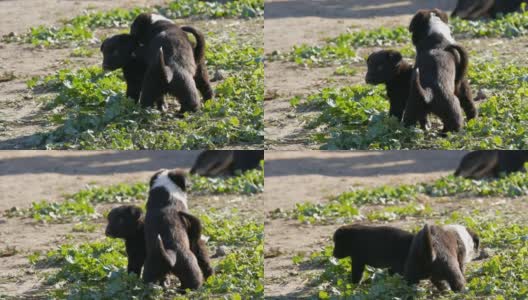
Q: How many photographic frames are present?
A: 4